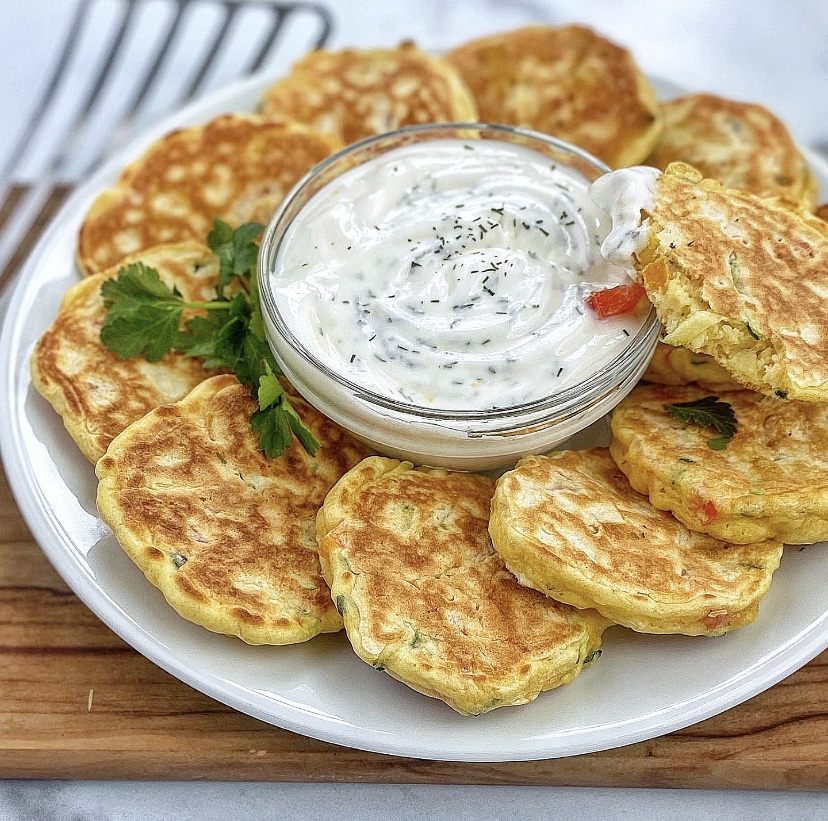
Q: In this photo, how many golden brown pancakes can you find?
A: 11